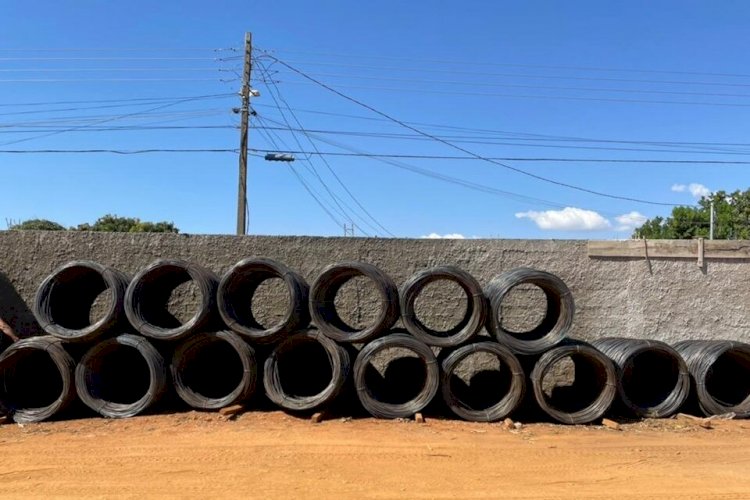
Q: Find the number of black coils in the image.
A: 15